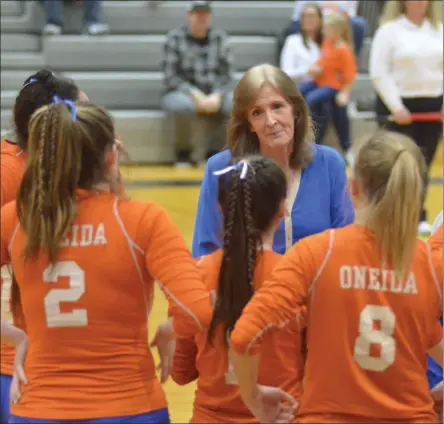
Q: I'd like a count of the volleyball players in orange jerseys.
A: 4